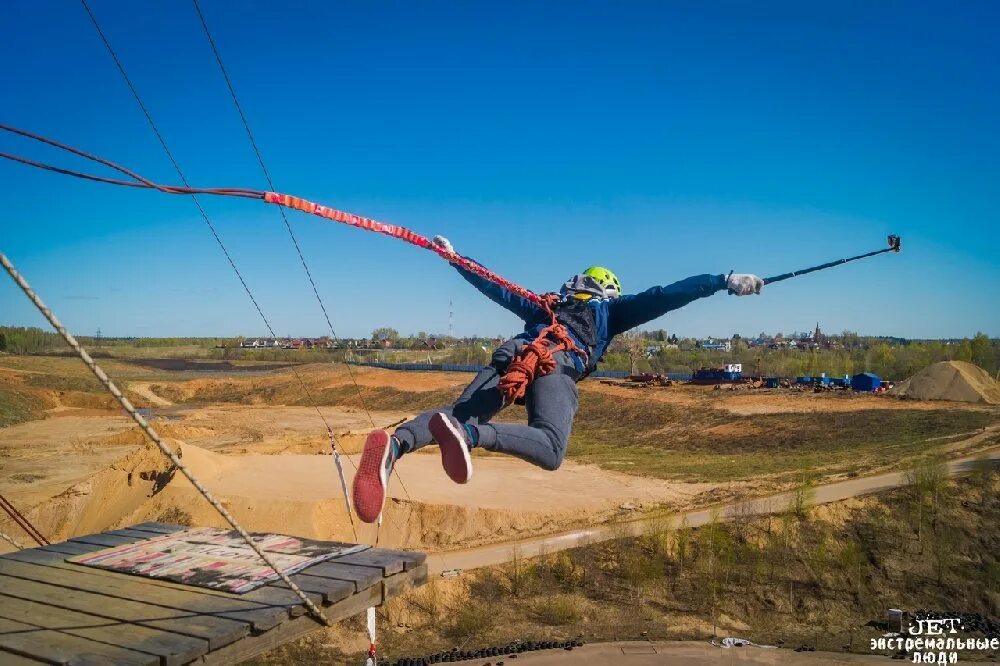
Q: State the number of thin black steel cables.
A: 2